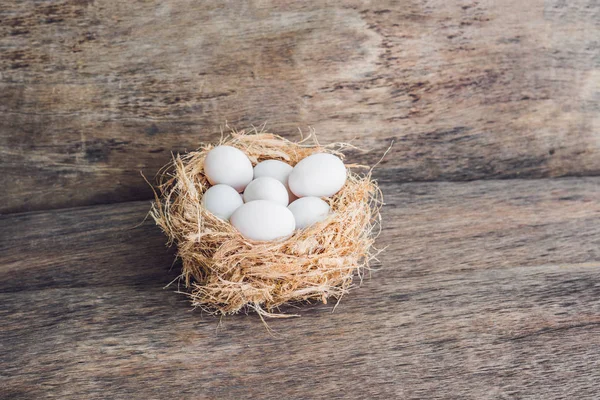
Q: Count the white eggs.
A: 7